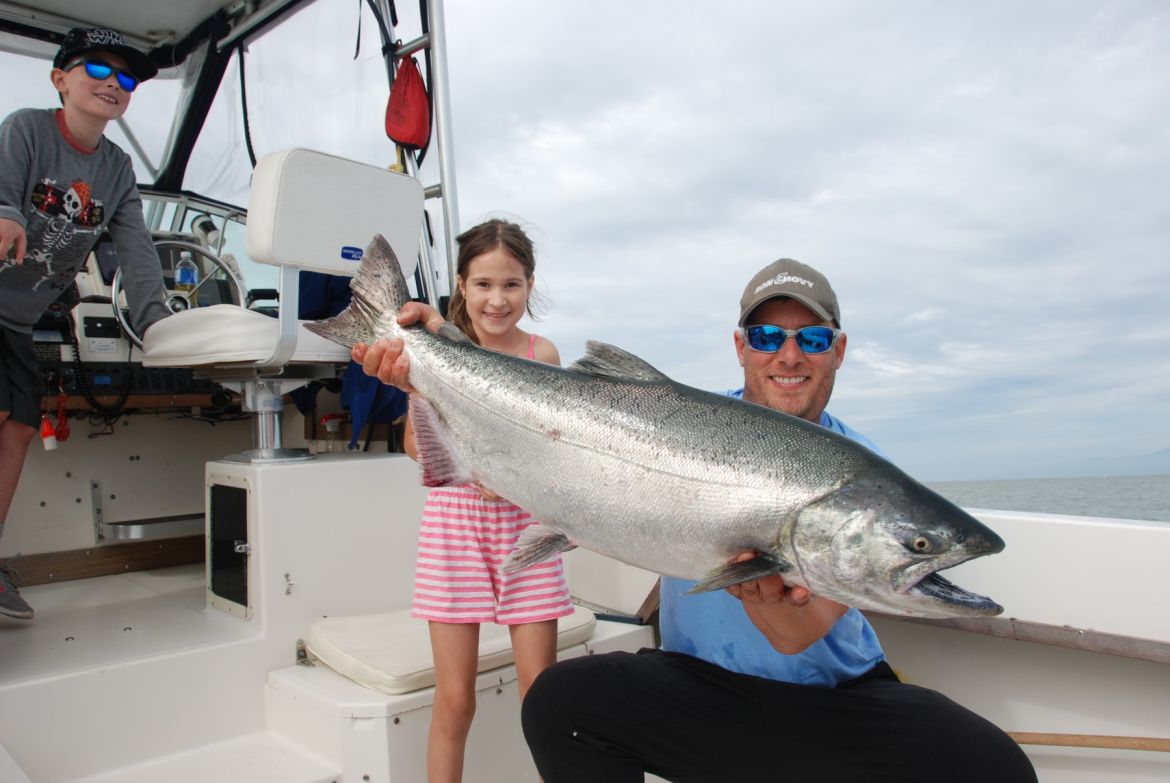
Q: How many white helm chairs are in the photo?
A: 1